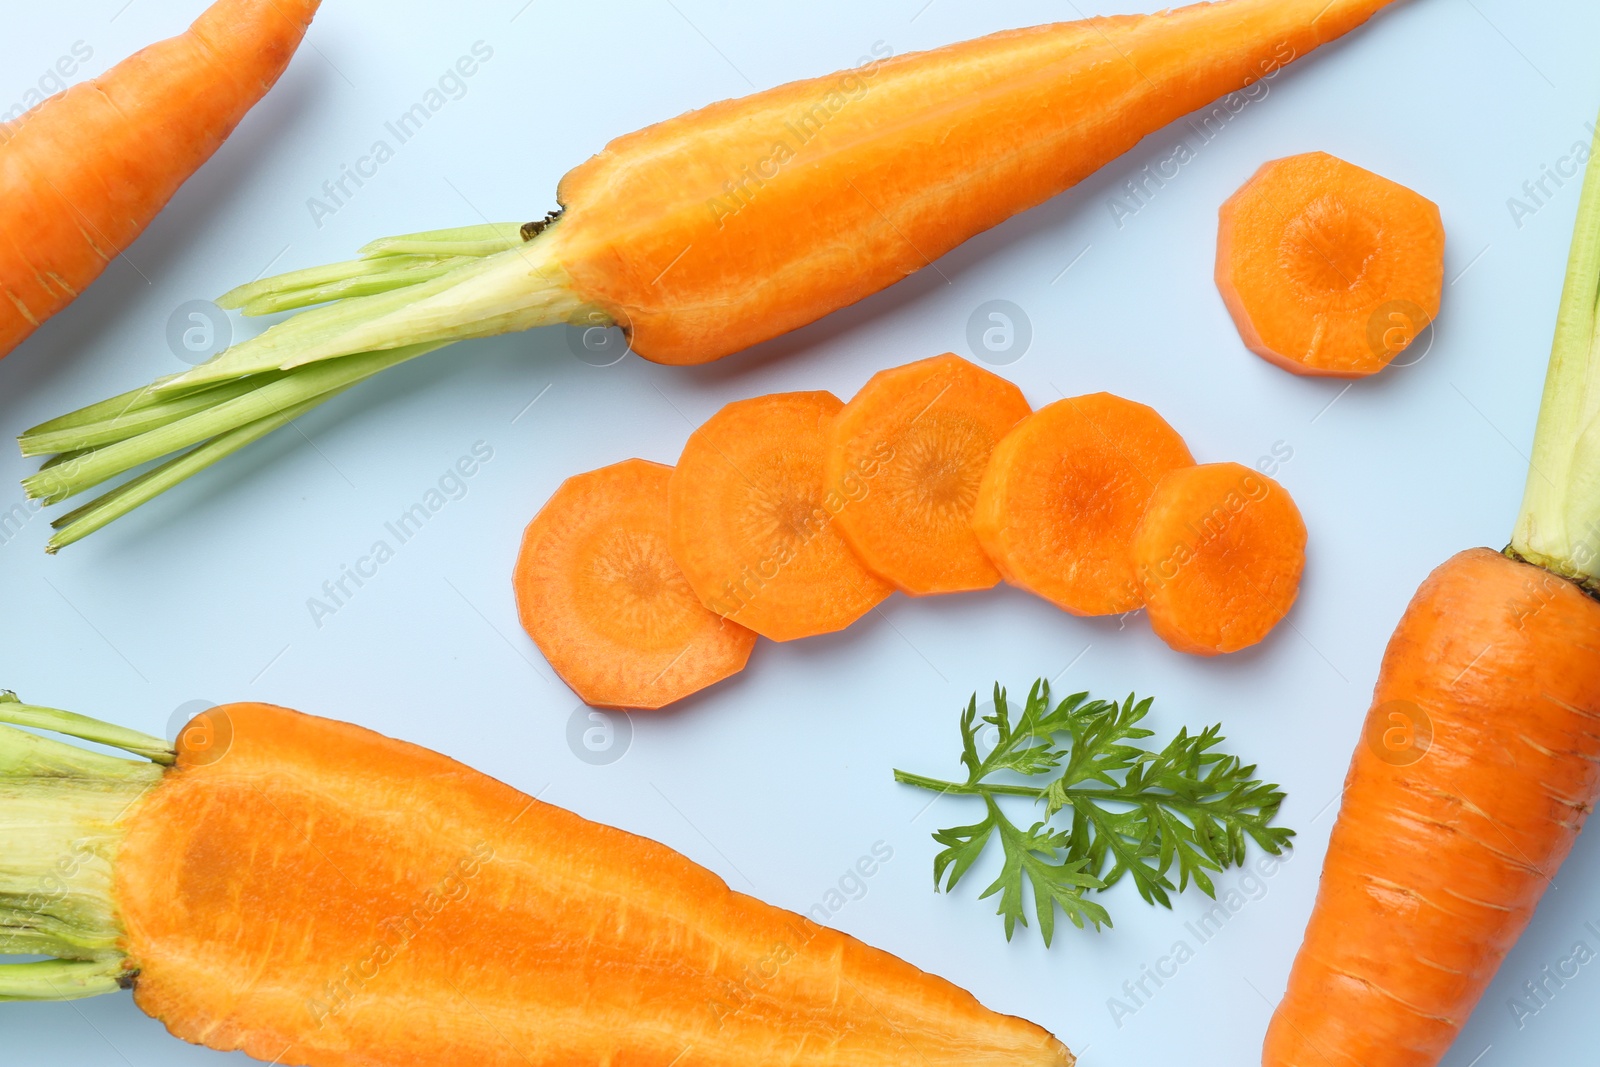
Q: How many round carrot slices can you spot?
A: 6